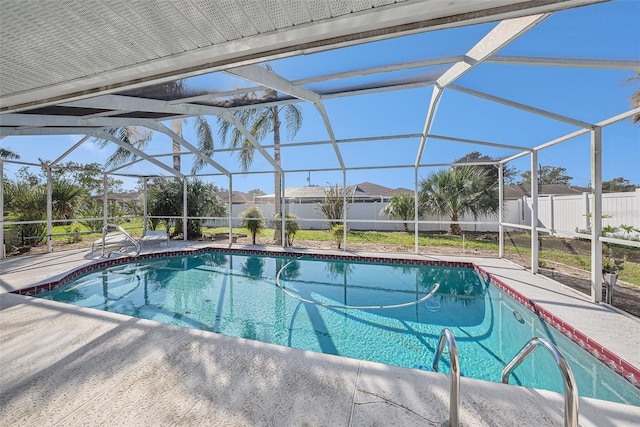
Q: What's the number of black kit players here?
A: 0